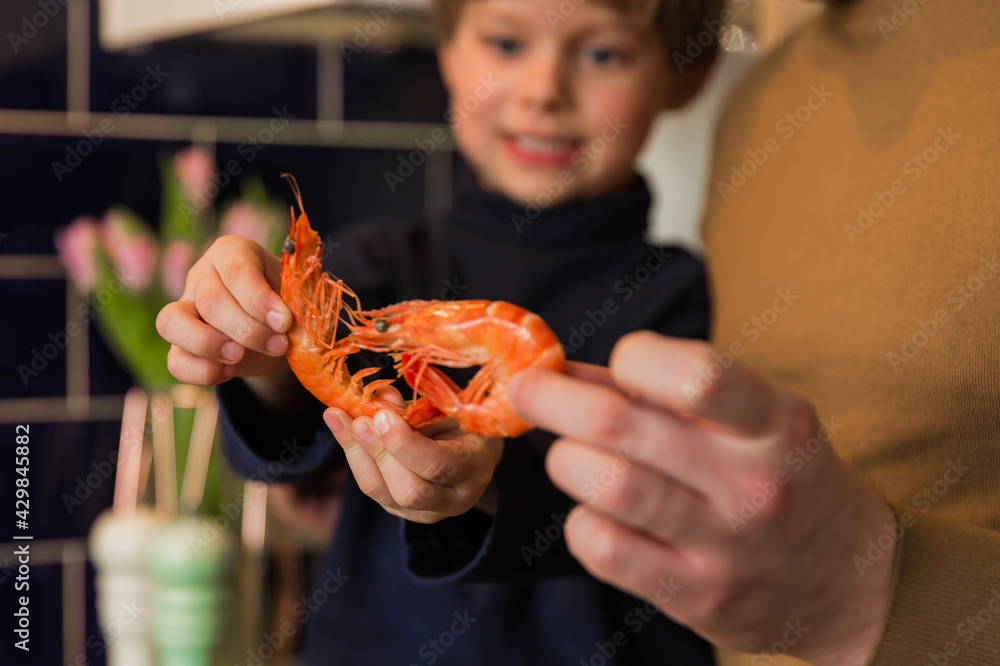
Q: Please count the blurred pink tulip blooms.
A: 5